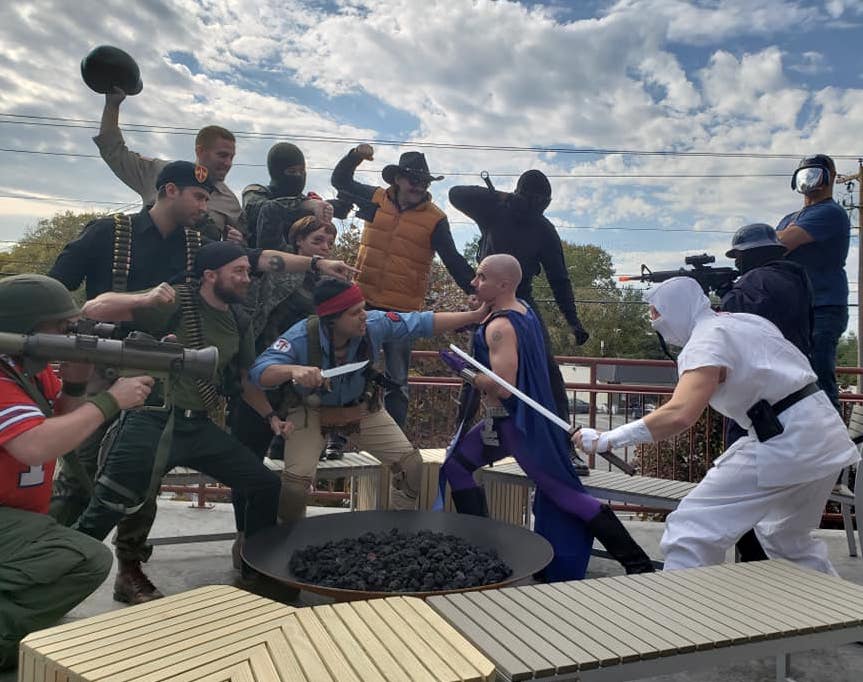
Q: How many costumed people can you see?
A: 13